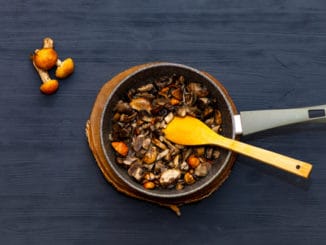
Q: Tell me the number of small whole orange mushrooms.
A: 3